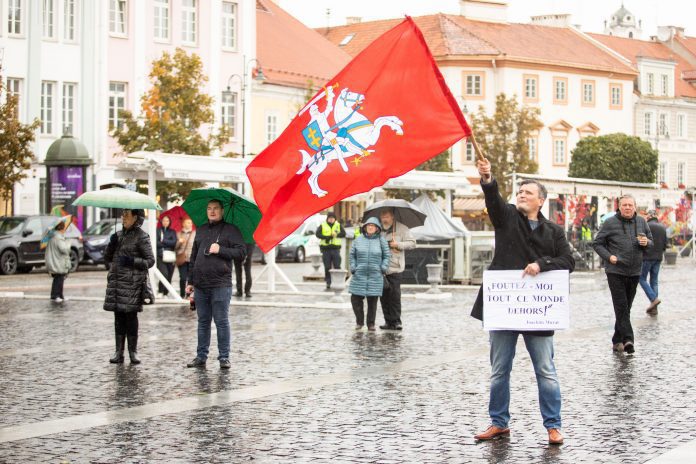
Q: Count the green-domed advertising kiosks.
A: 1